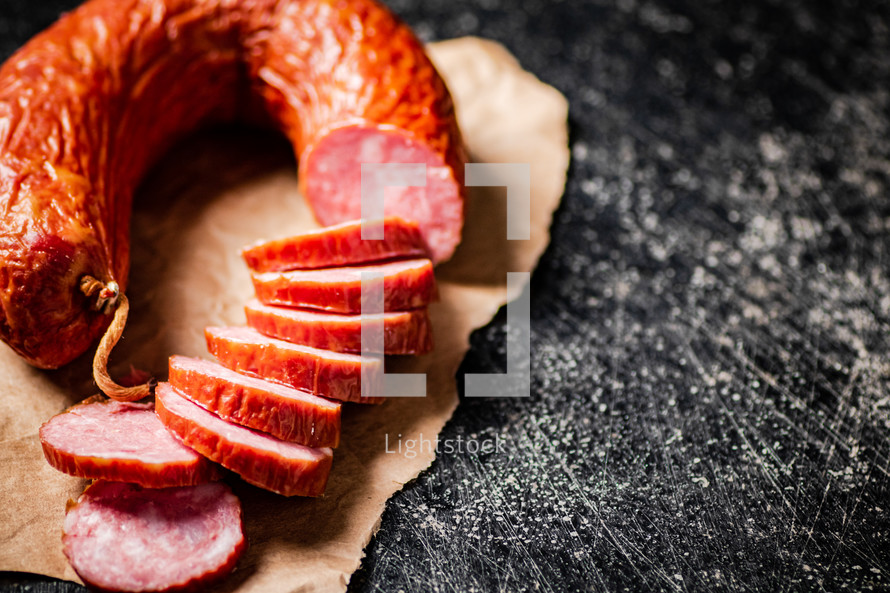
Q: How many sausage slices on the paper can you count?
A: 8